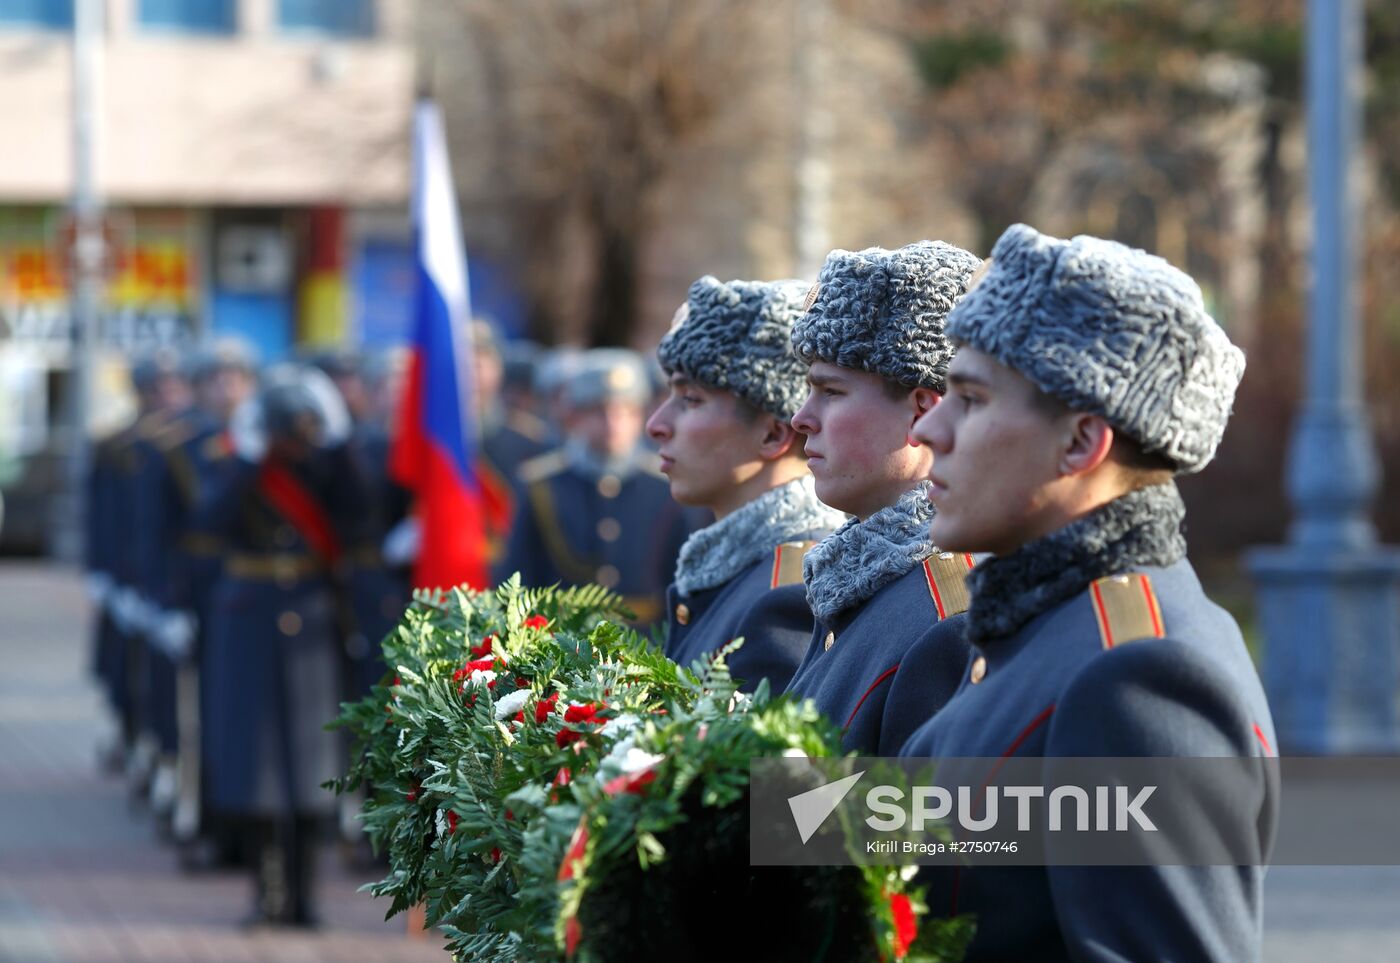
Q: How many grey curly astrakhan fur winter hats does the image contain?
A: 3